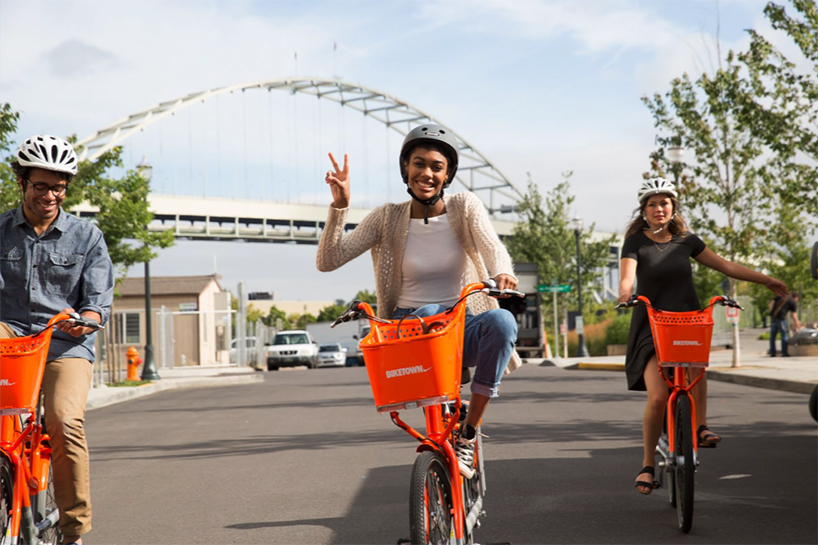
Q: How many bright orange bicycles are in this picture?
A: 3